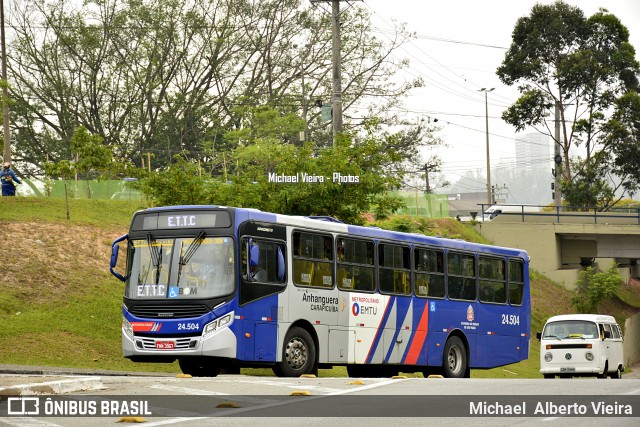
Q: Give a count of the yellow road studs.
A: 8